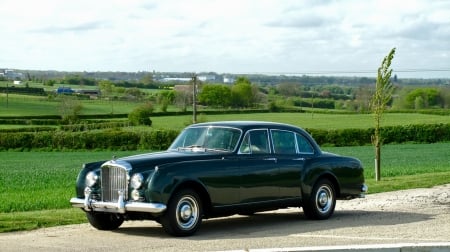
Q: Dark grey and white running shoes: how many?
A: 0